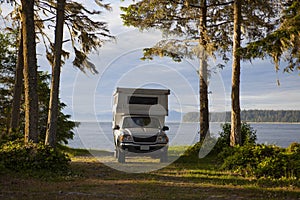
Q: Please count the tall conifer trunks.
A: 5